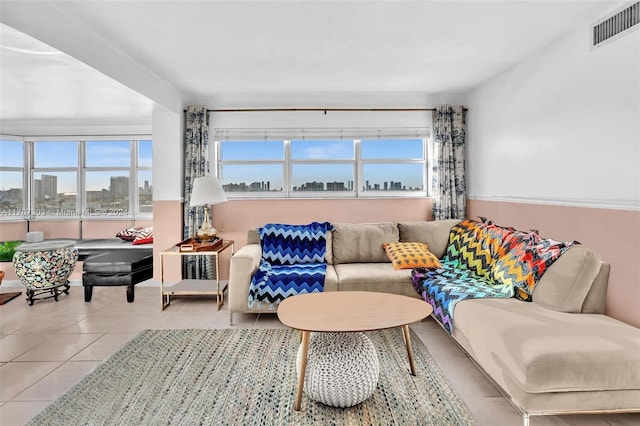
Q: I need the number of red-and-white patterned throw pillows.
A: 2